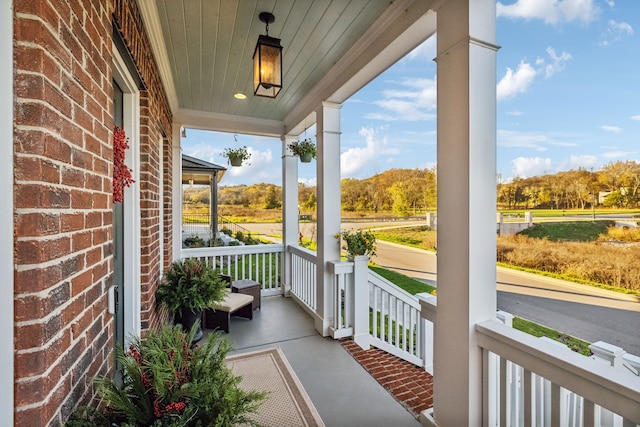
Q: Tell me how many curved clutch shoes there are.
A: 0